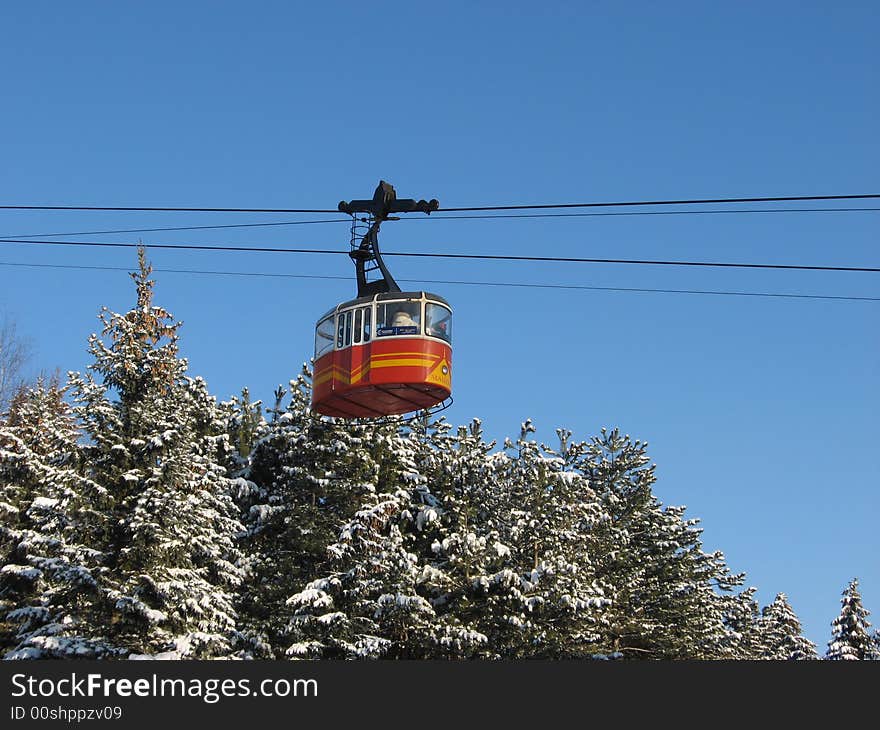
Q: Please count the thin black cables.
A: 4